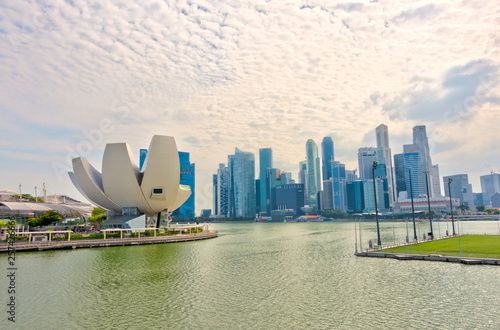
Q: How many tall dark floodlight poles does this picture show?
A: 4